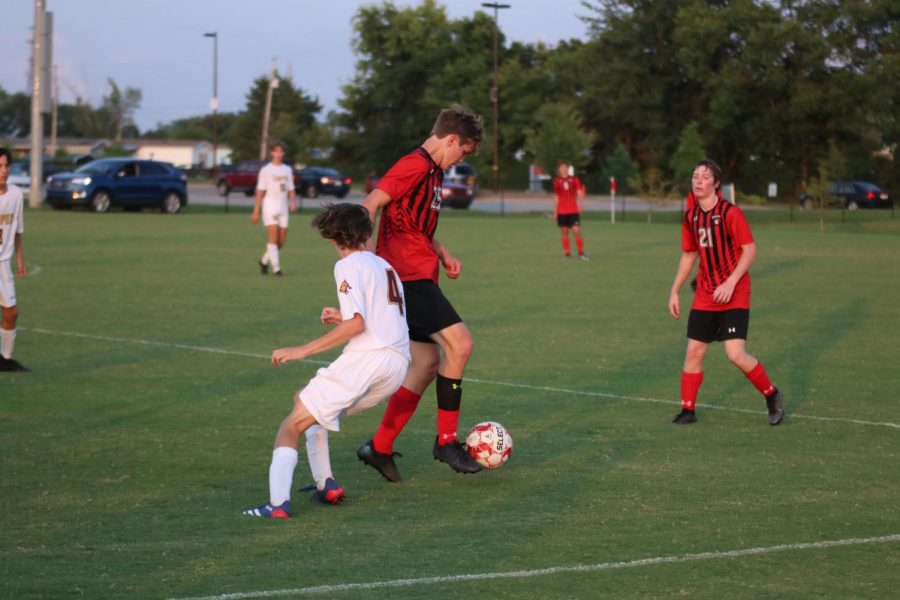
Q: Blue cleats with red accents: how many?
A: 2